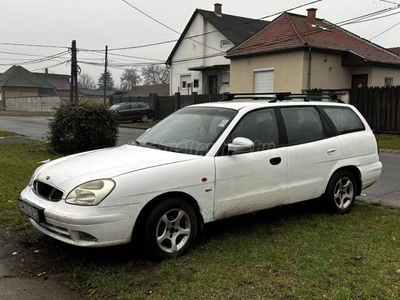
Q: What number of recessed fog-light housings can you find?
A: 1